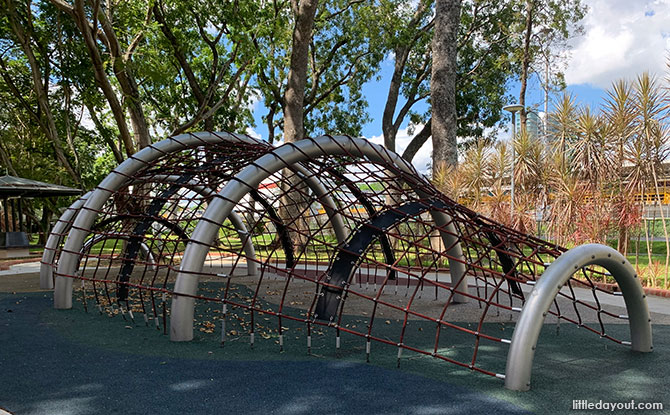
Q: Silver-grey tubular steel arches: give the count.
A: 5